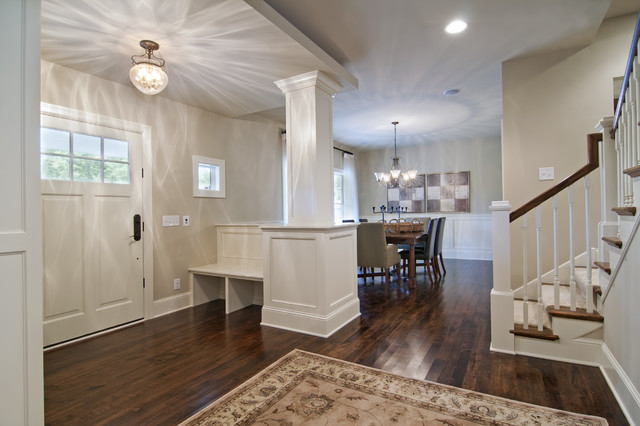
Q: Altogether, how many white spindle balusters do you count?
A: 12